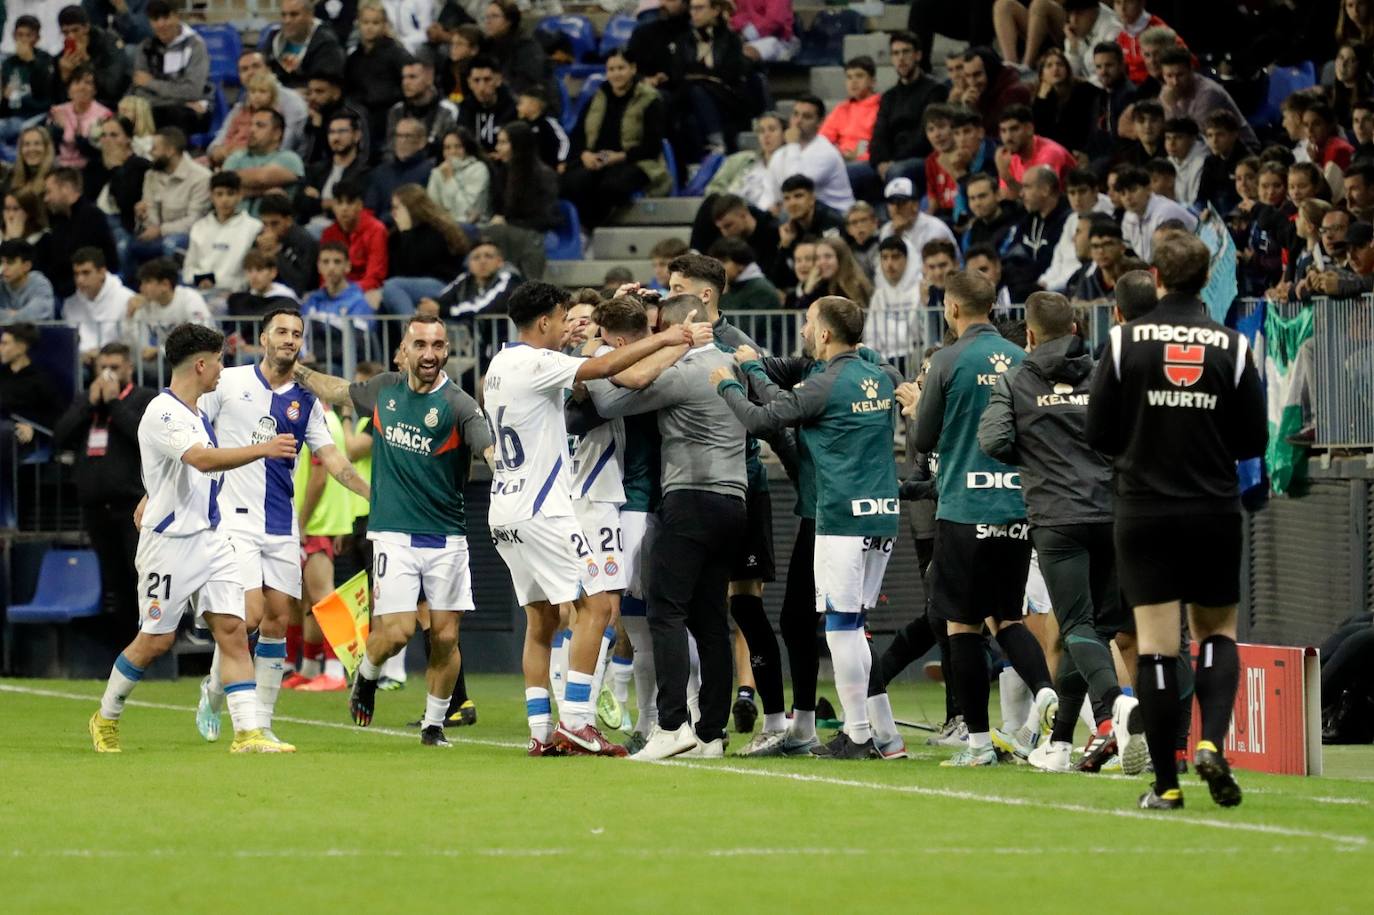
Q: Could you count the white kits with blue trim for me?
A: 4